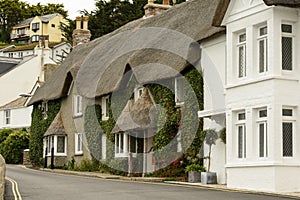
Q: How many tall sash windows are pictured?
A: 6